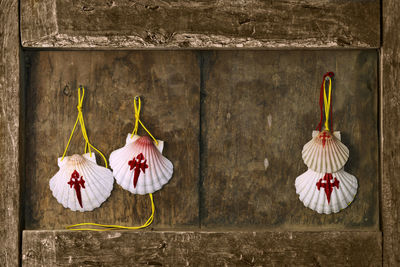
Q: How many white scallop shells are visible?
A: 4